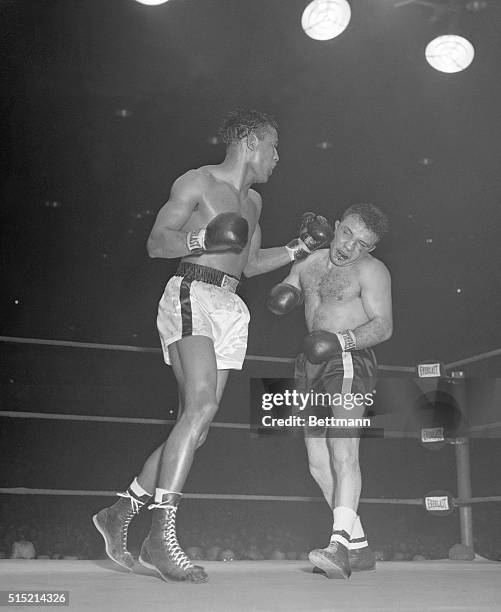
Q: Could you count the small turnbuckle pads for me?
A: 3